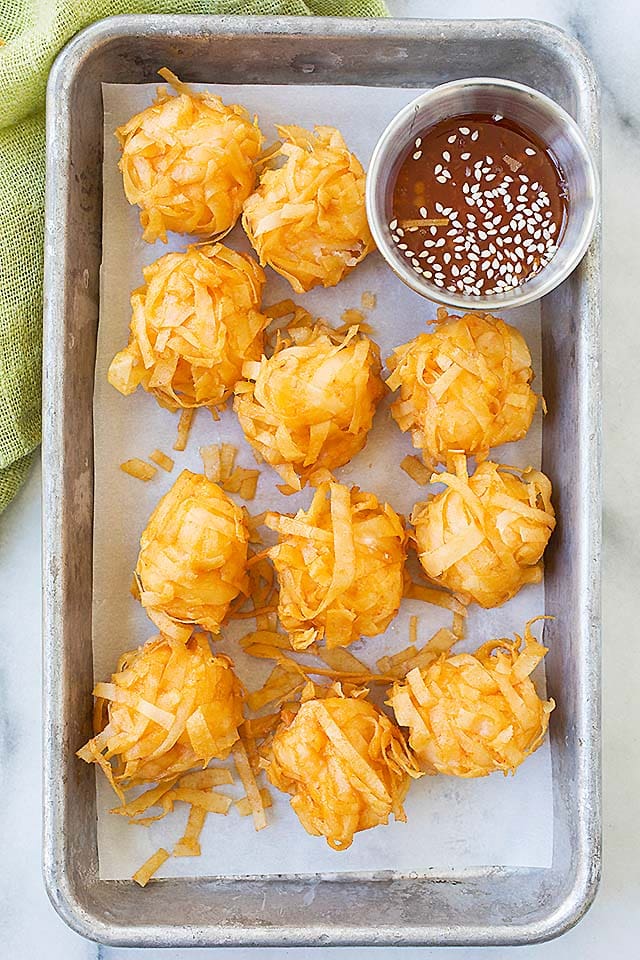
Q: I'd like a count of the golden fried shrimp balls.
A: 11